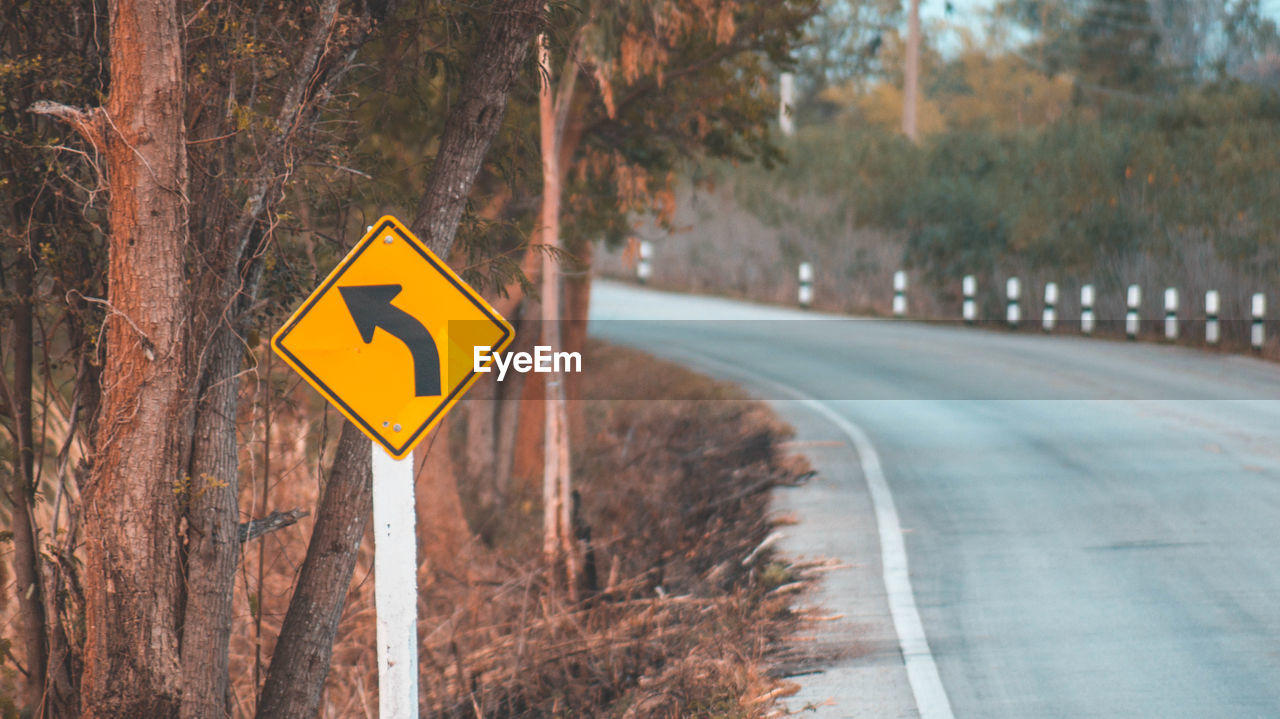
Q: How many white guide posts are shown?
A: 11